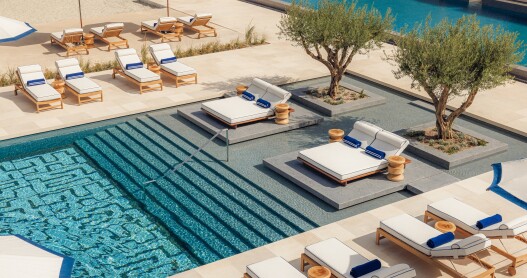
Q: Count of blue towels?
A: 11